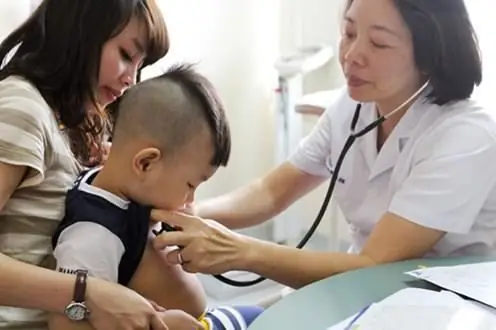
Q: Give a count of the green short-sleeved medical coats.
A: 0